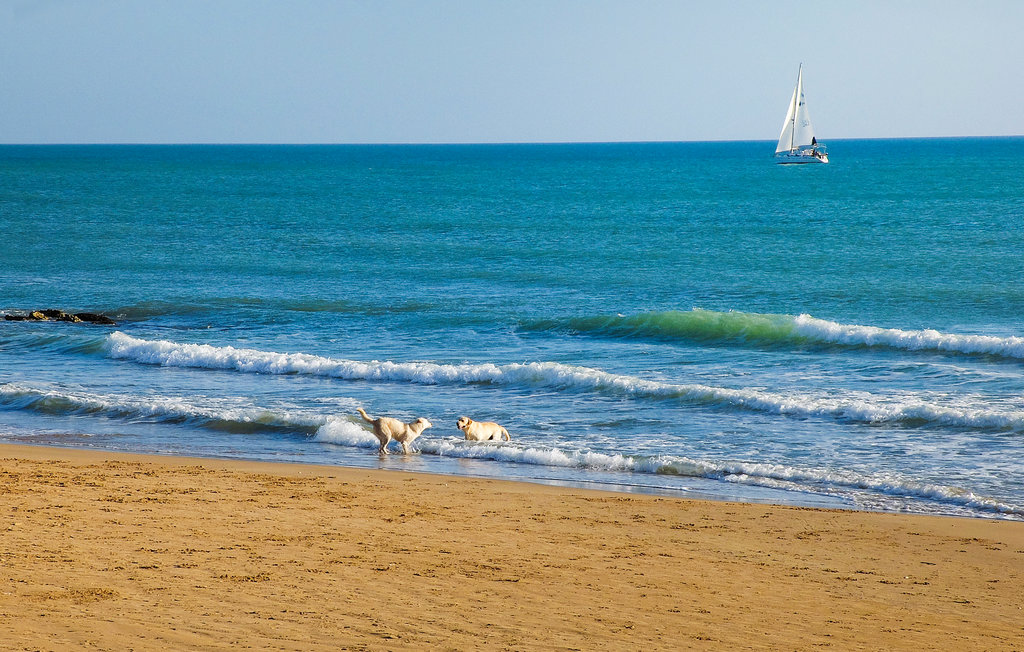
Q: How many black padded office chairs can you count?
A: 0